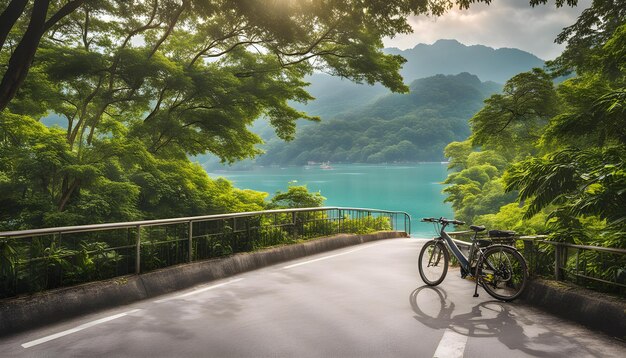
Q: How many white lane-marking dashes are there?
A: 4